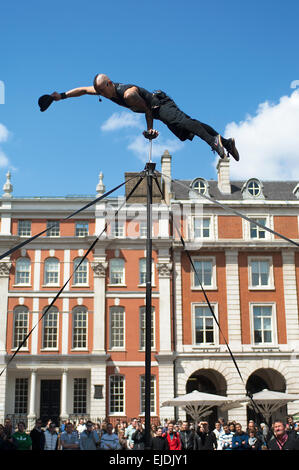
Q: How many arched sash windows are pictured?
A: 12